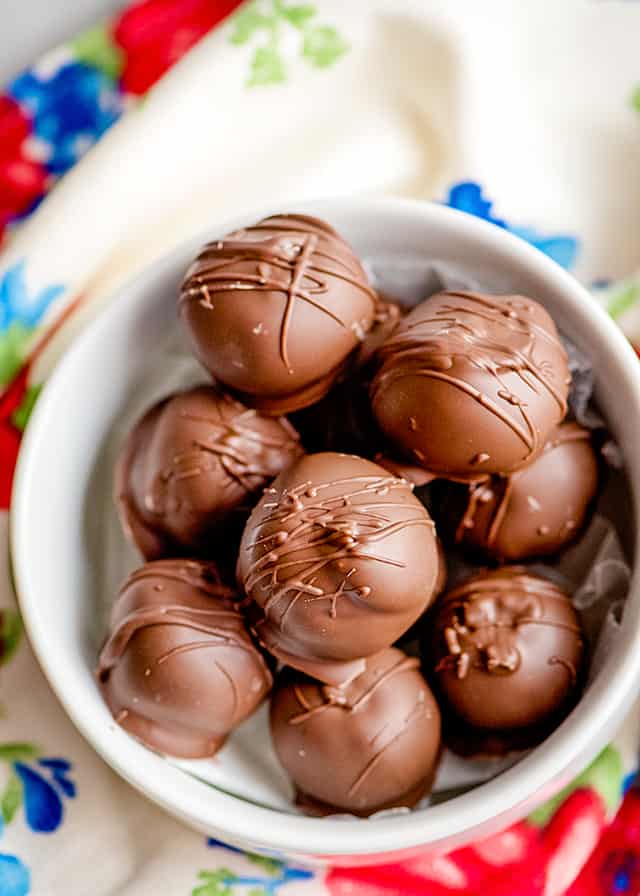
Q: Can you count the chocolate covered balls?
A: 9